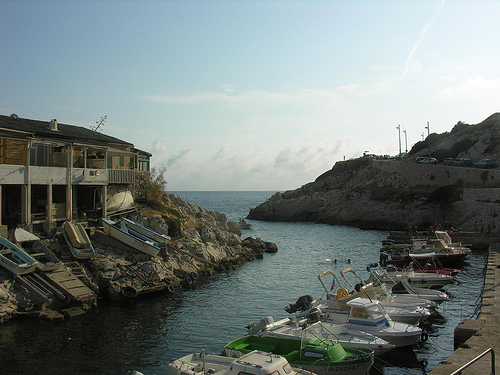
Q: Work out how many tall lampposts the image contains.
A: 4